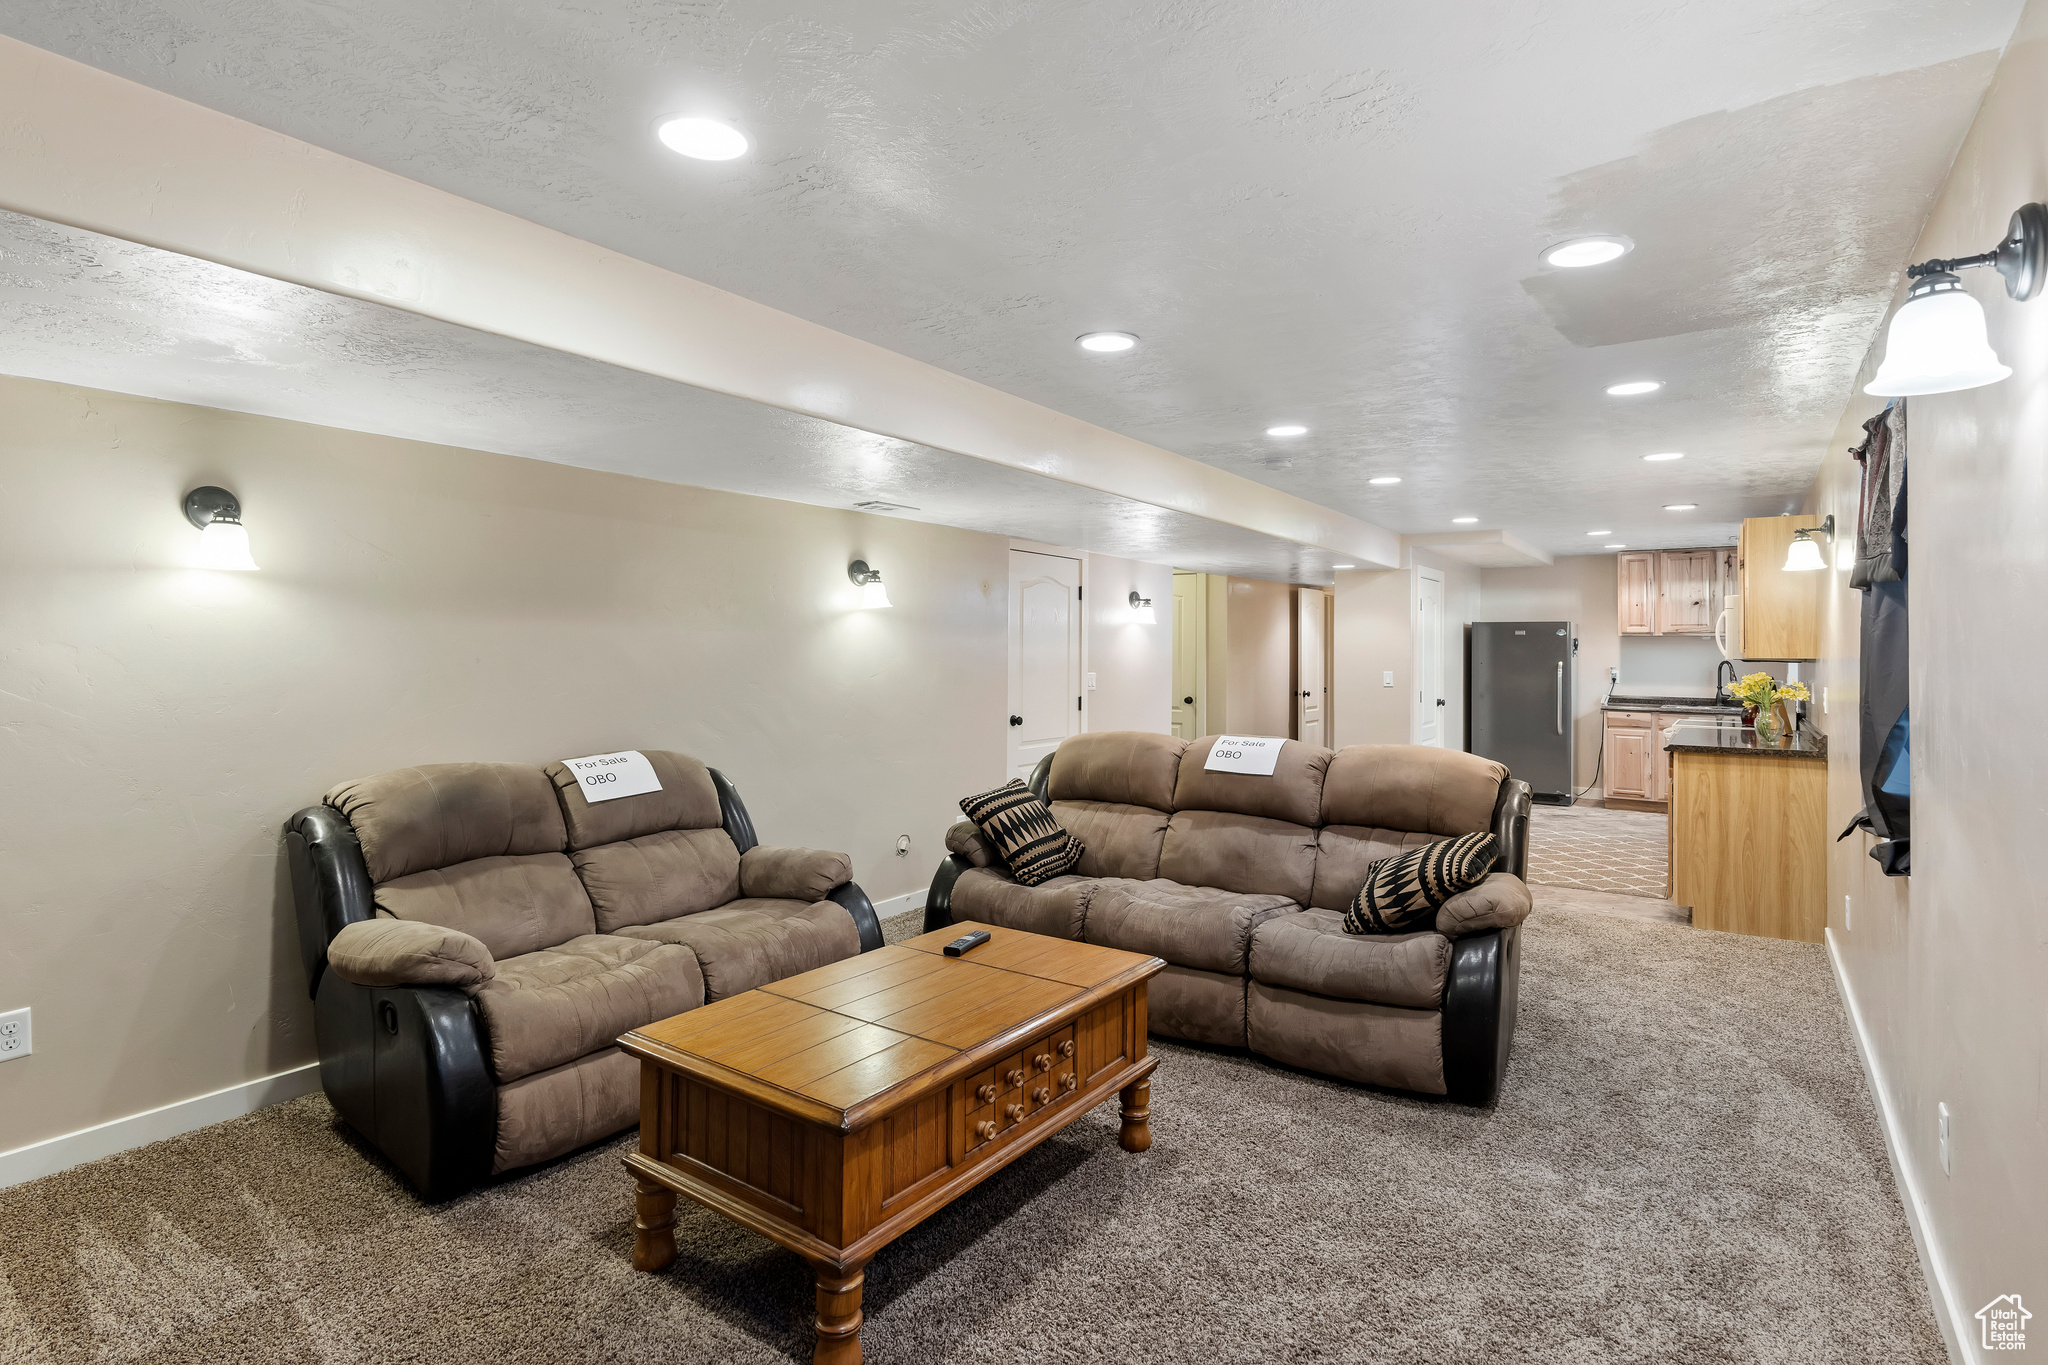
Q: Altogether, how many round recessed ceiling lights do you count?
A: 12